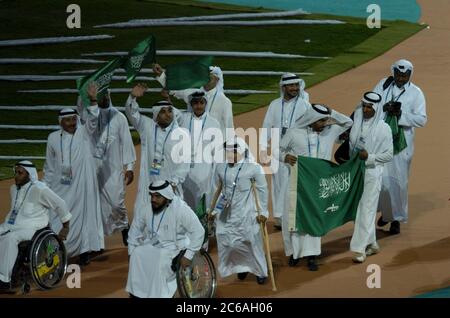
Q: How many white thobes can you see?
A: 12